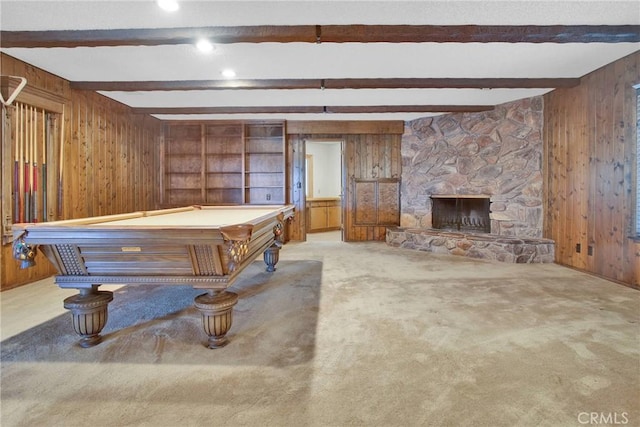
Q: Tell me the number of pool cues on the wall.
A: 7